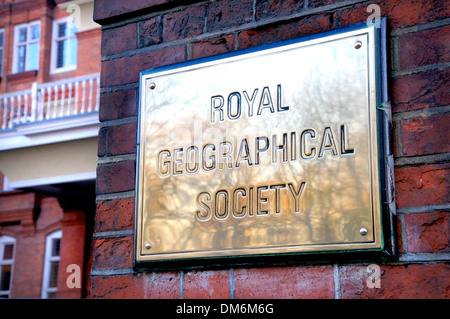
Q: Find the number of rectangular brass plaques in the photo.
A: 1